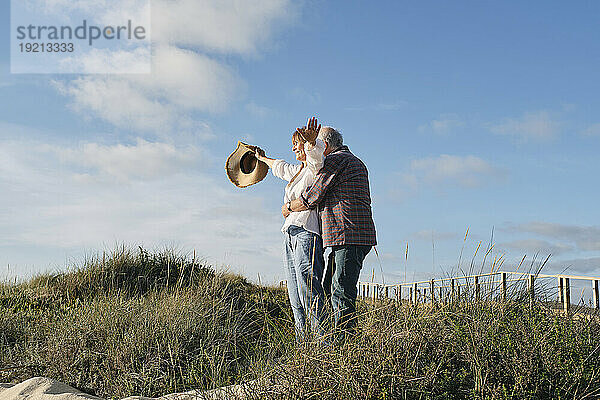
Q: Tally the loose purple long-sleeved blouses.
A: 0